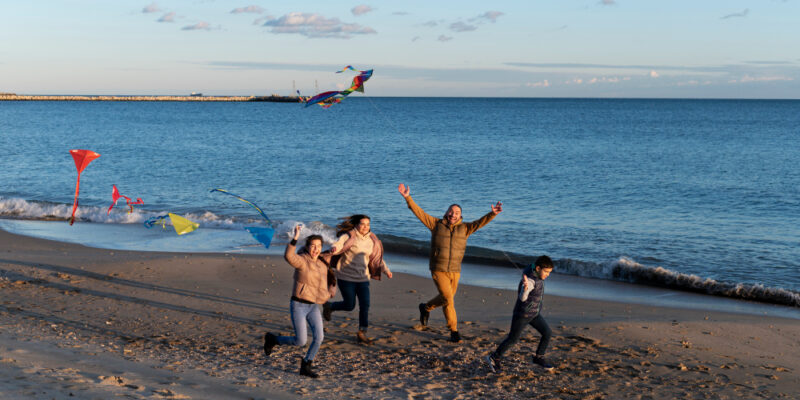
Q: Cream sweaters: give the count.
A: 1